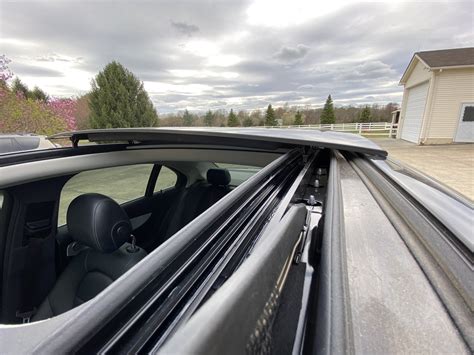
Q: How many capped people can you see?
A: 0